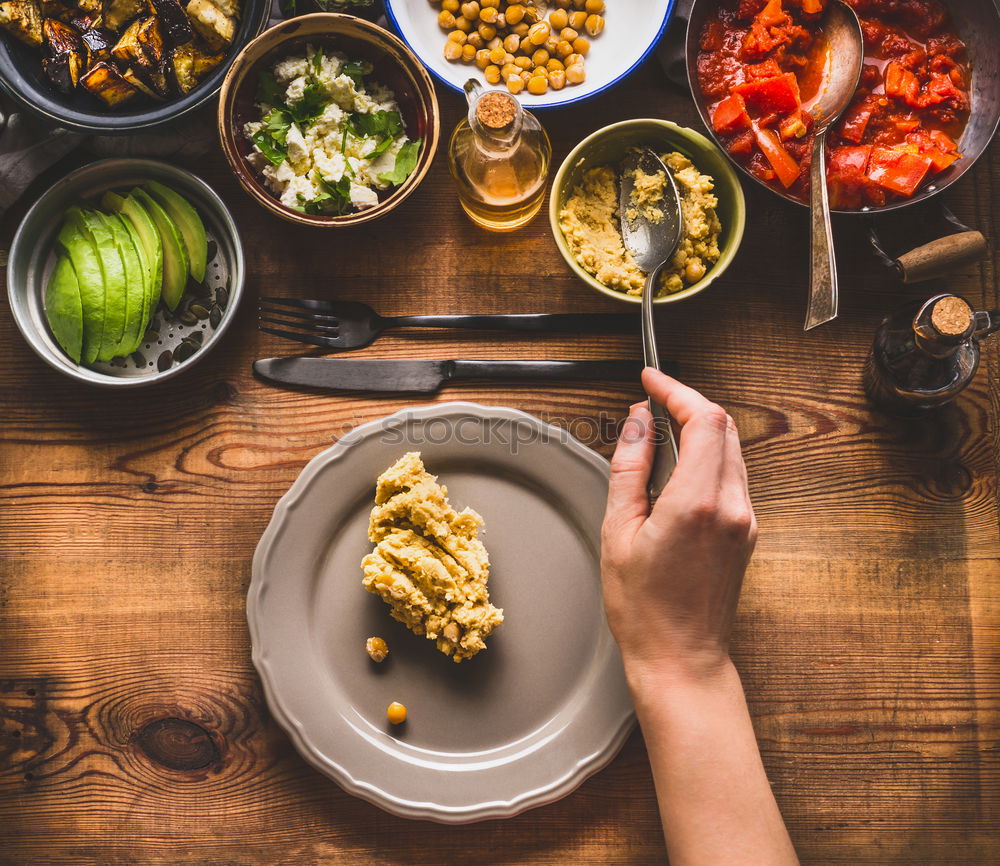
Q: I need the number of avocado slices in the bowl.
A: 8